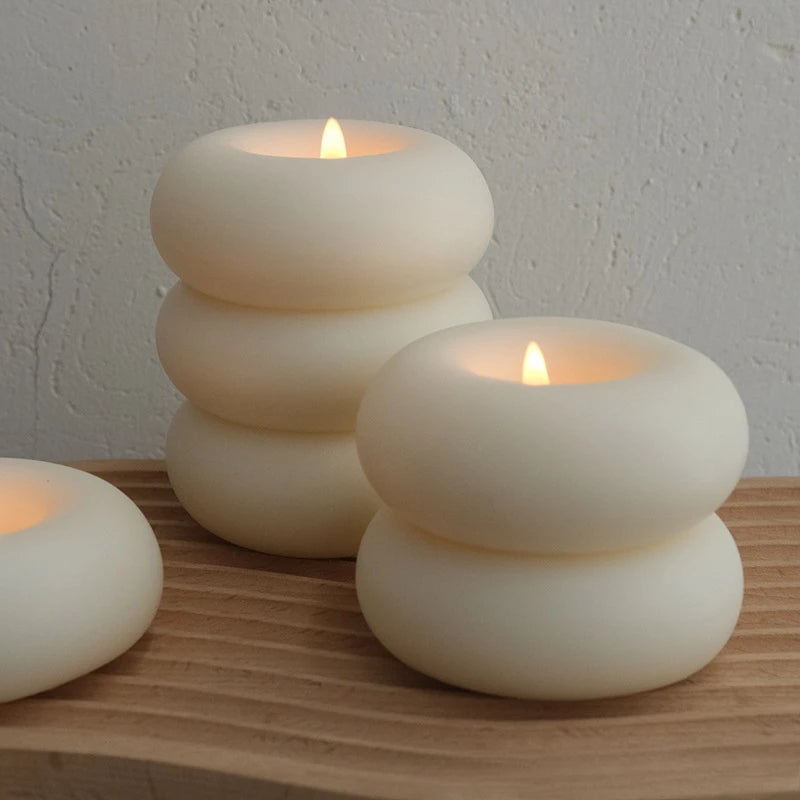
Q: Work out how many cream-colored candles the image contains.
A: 3